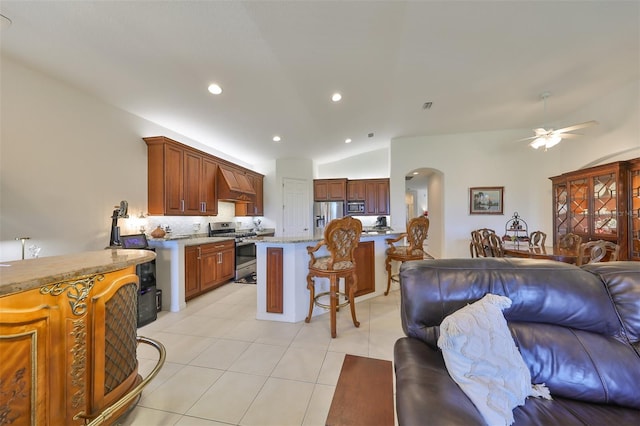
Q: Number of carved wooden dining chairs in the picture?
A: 6